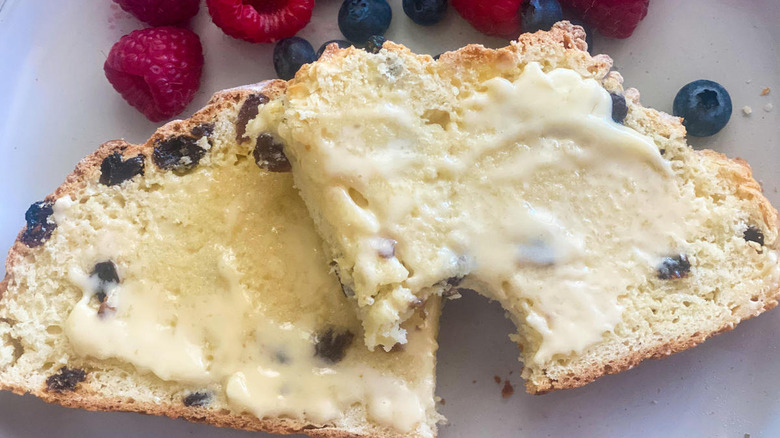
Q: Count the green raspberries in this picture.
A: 0